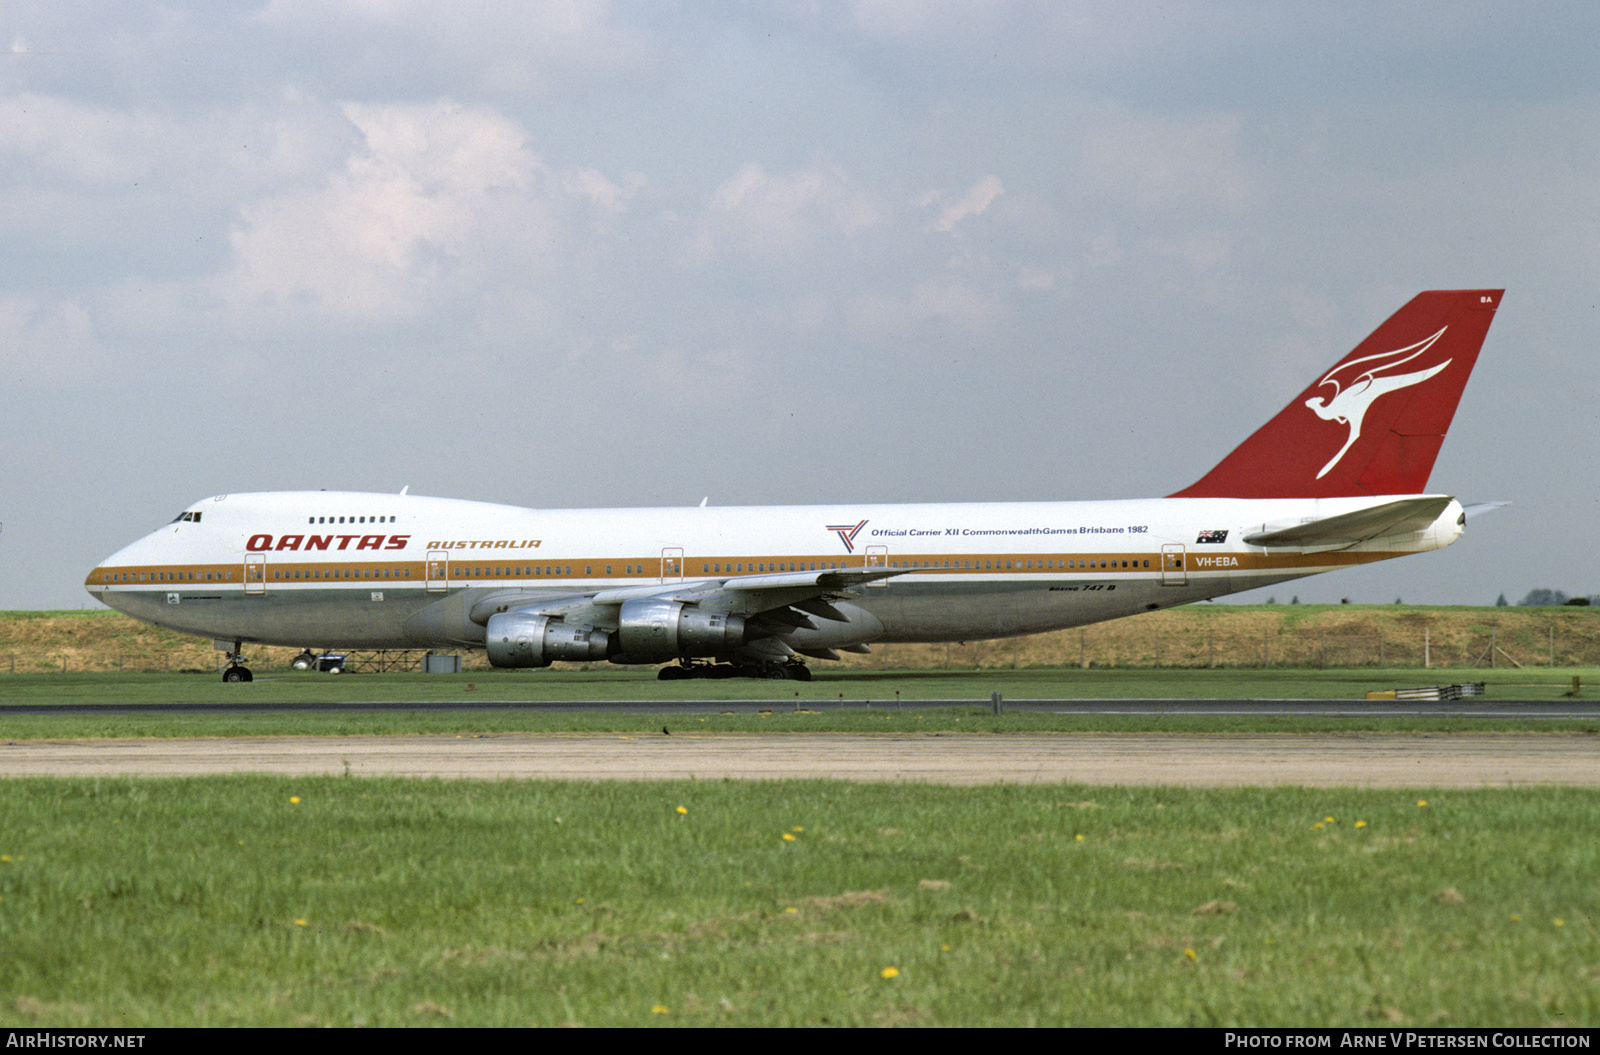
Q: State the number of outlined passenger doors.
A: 5